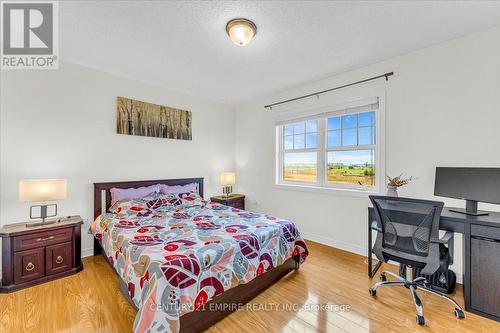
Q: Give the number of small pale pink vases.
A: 1